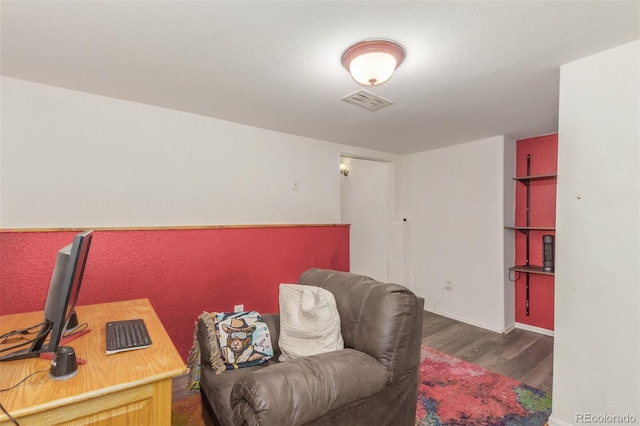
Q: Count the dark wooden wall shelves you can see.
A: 3